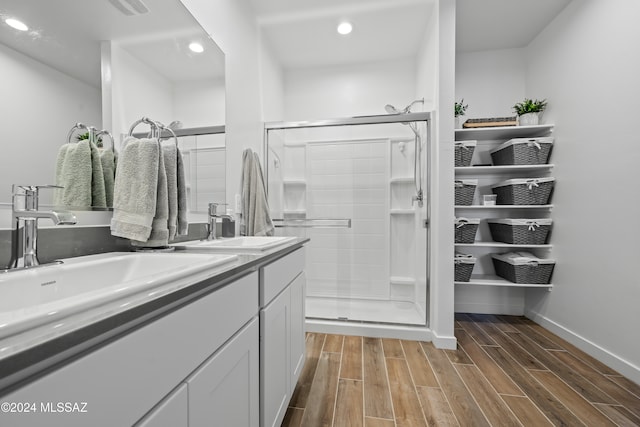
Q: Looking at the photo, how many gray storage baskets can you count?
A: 8